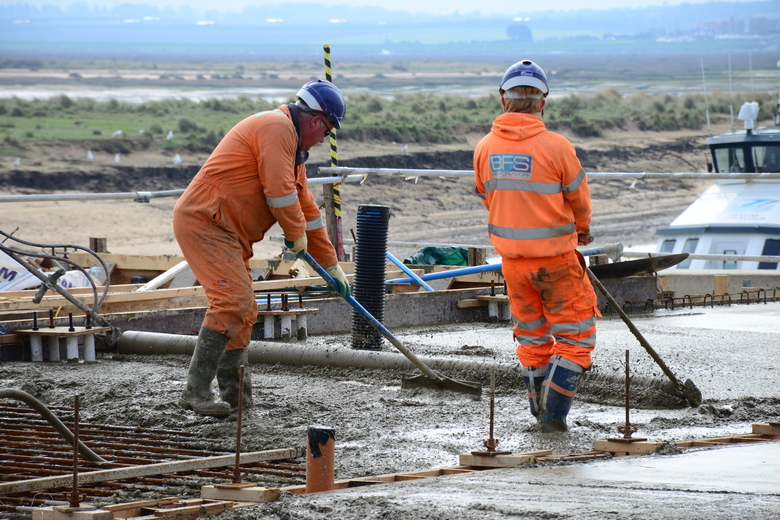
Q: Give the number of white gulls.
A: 8